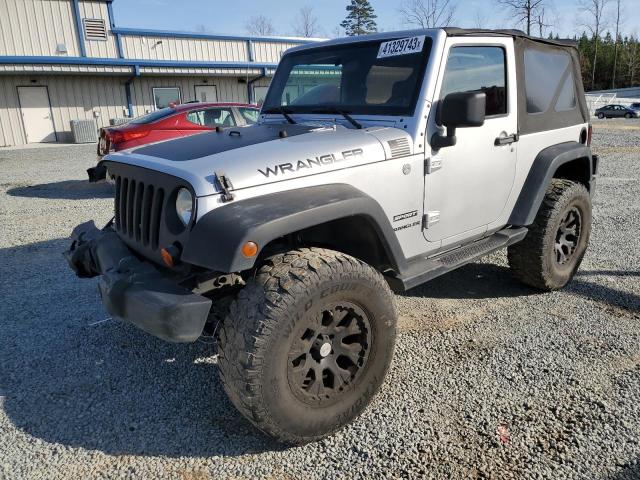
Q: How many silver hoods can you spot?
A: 1